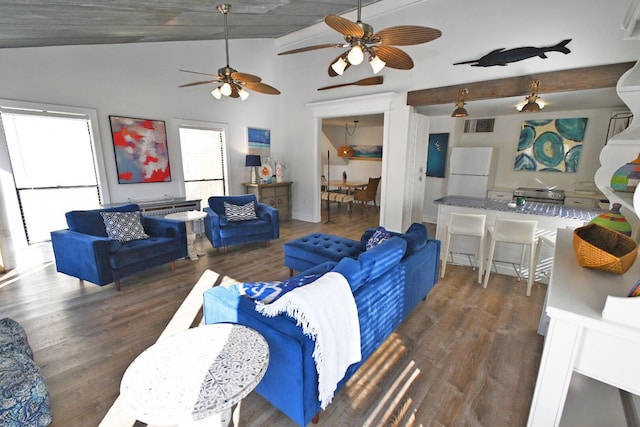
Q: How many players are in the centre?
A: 0